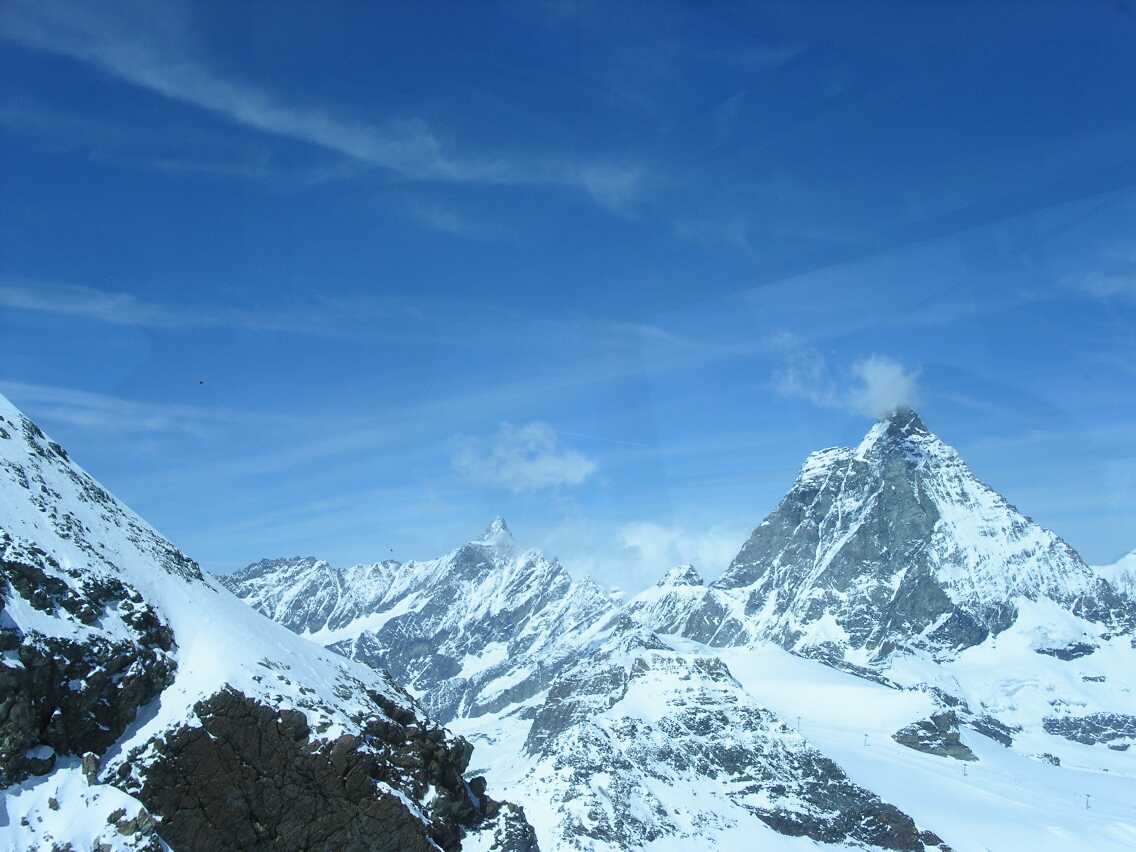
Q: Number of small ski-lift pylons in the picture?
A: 4